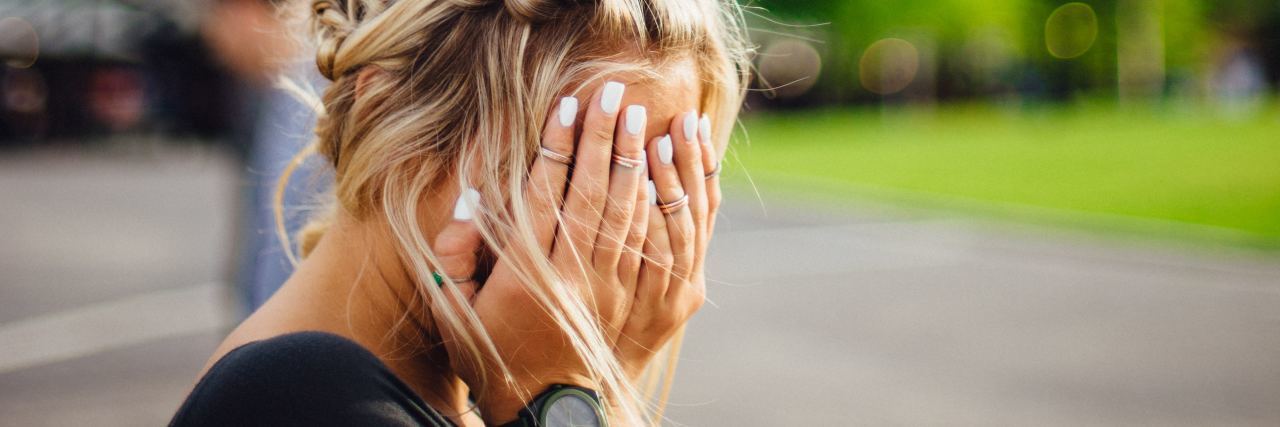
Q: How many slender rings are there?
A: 5